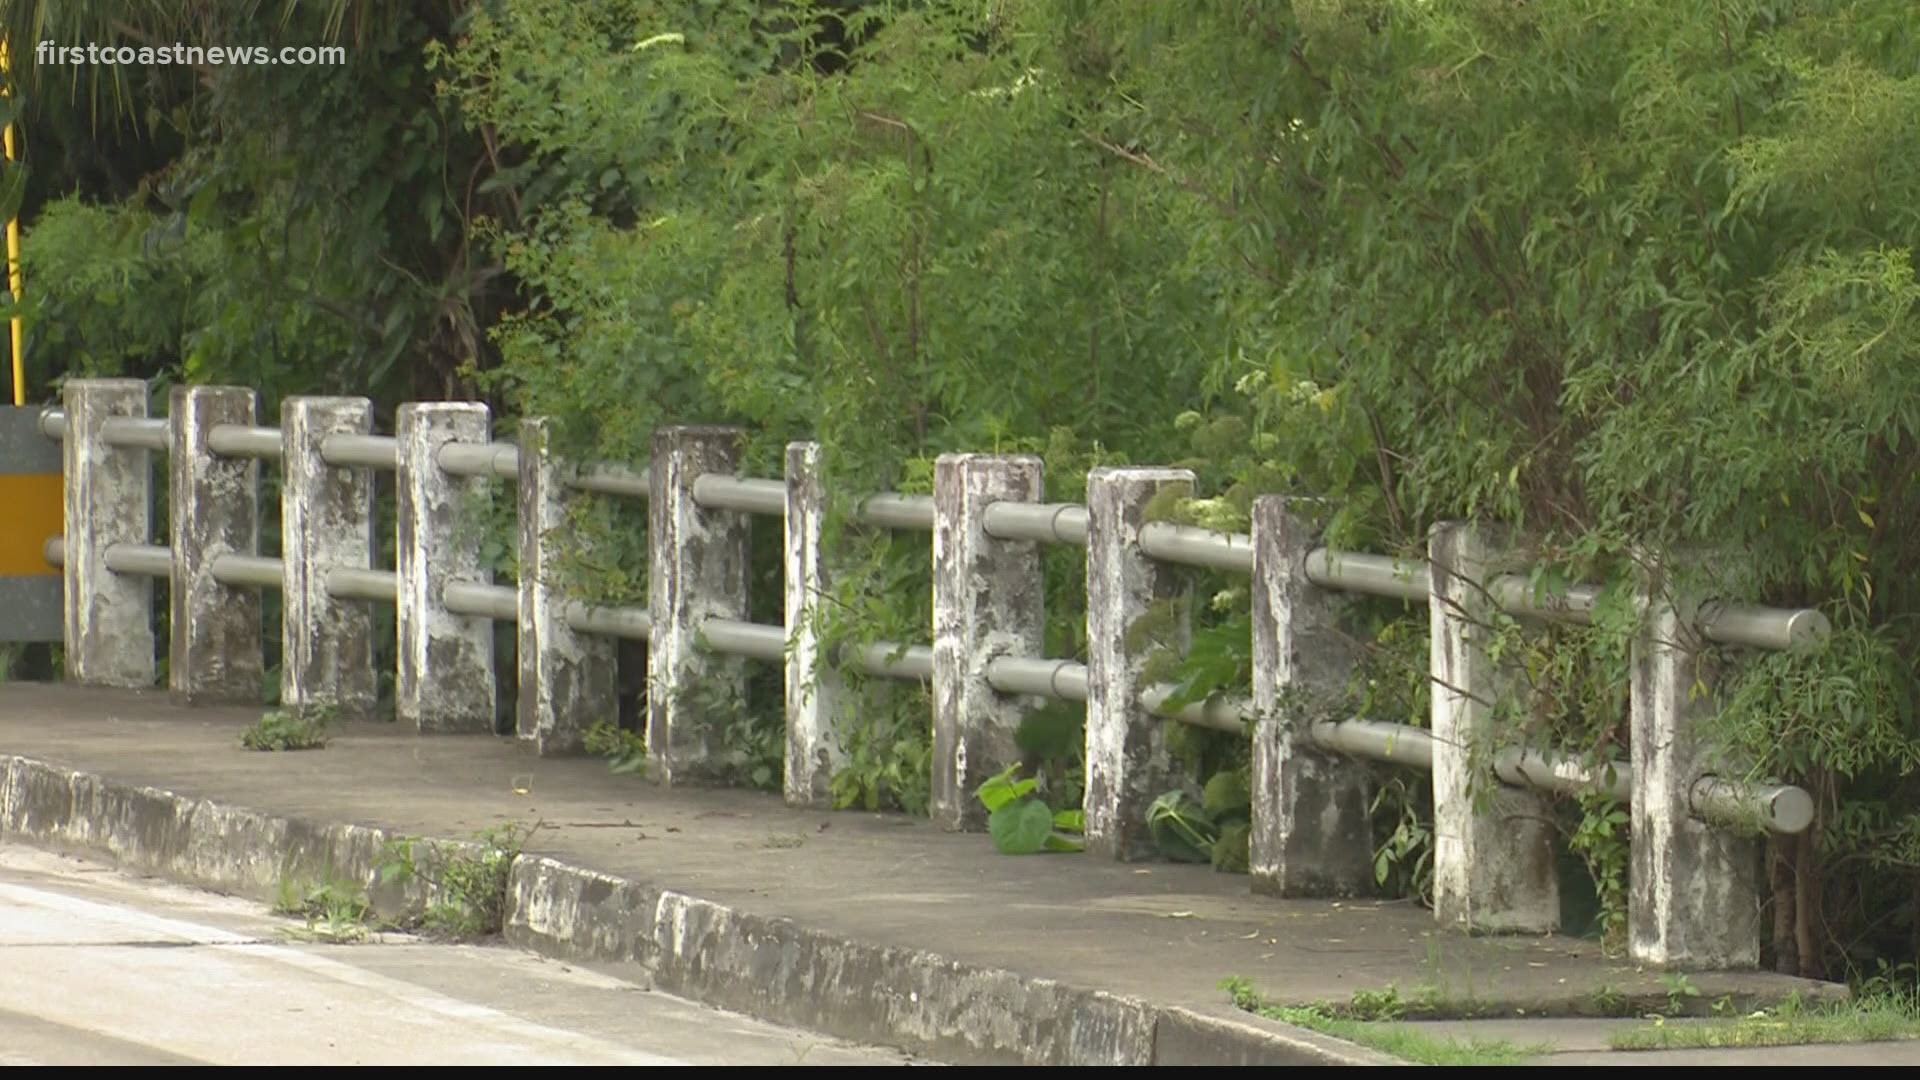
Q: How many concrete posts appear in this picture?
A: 12